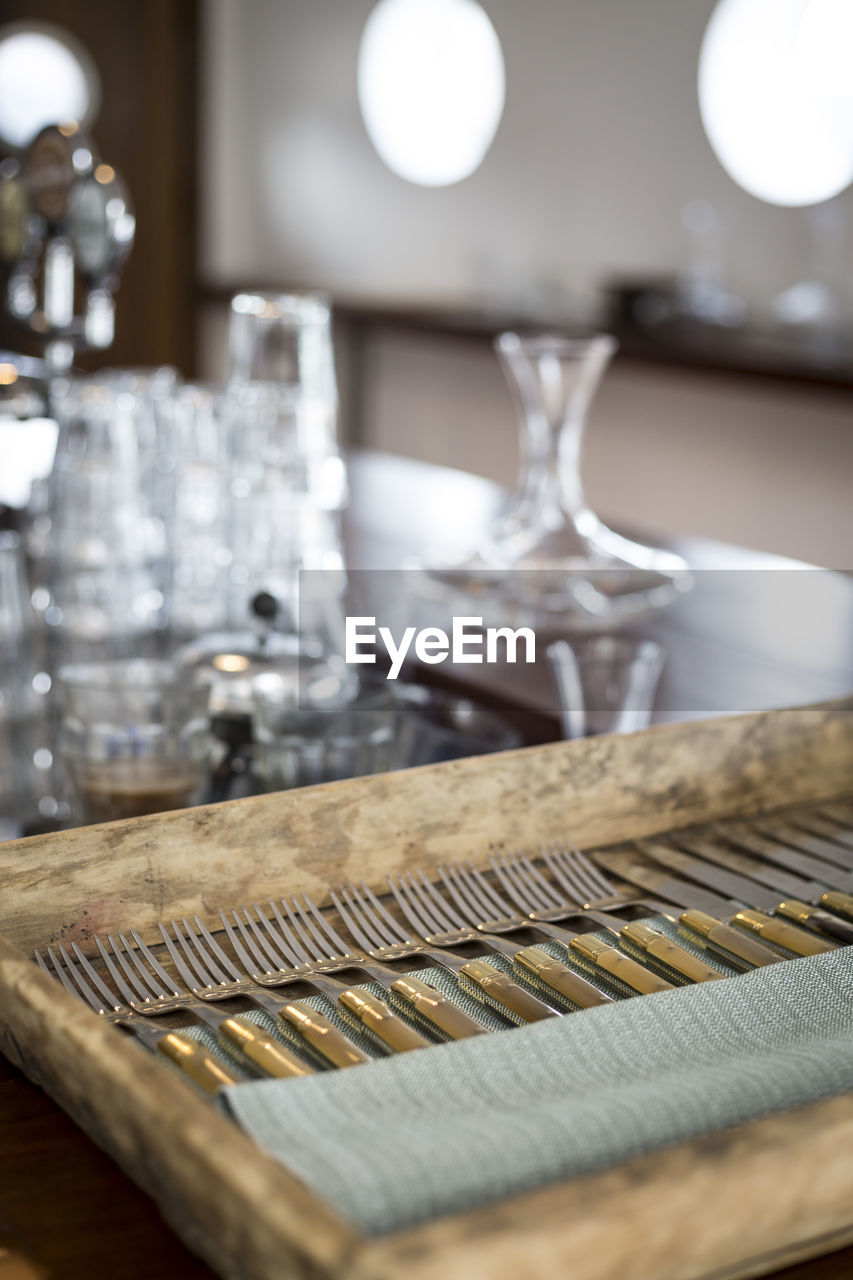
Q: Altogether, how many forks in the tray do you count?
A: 10